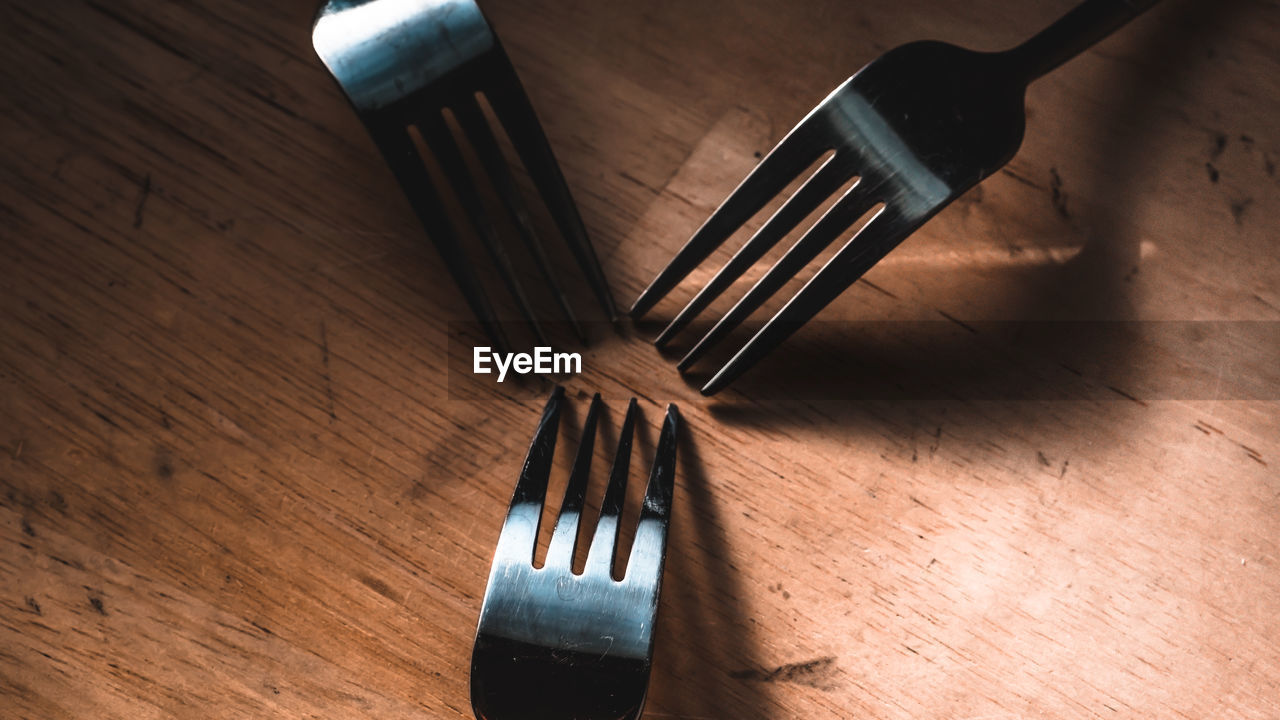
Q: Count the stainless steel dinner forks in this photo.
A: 3